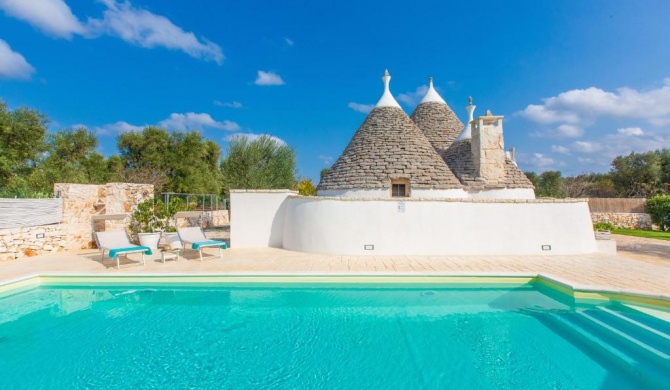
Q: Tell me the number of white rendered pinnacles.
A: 3